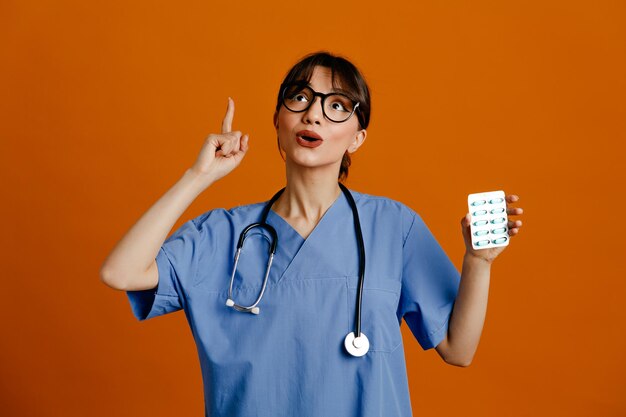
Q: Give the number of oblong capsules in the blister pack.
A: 10